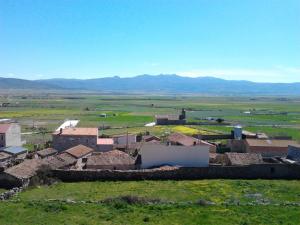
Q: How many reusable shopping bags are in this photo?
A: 0